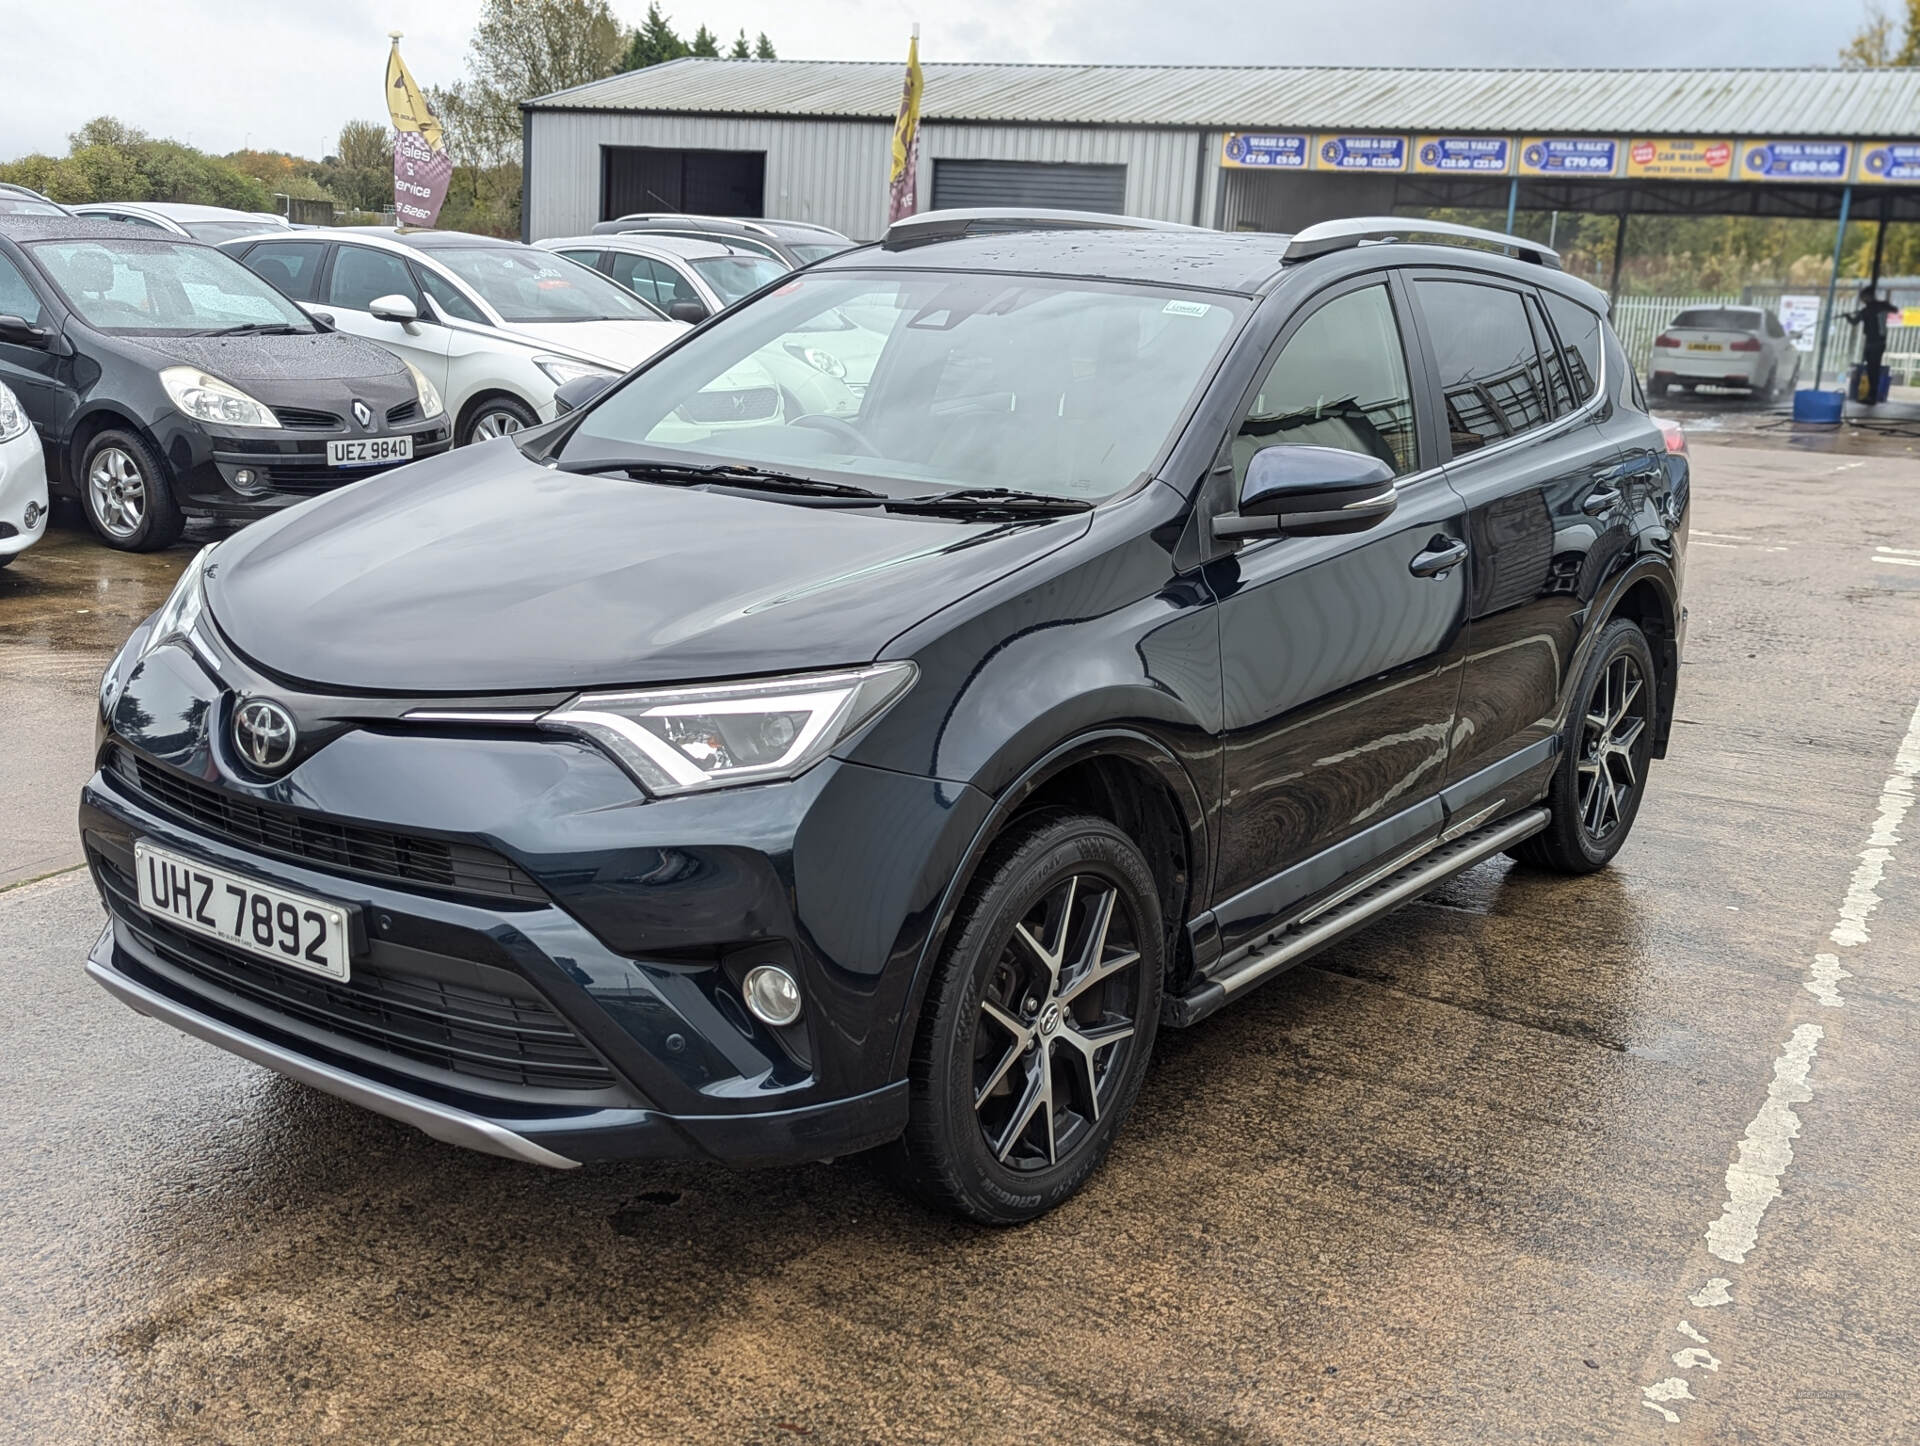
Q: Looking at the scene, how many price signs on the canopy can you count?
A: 6